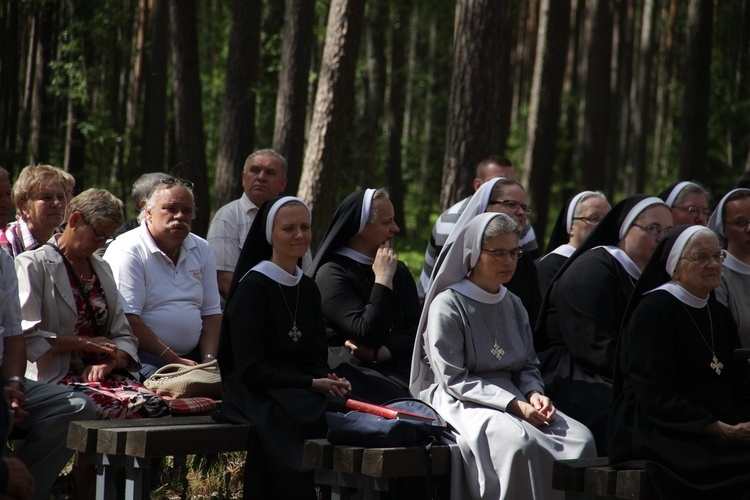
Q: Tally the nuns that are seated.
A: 9